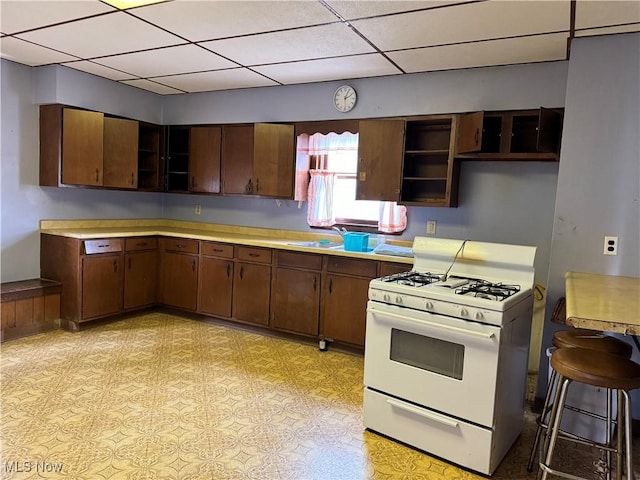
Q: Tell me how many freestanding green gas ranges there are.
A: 0